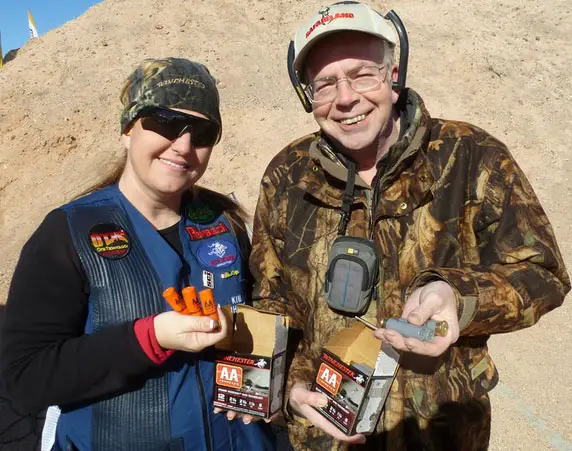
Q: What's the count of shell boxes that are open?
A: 2